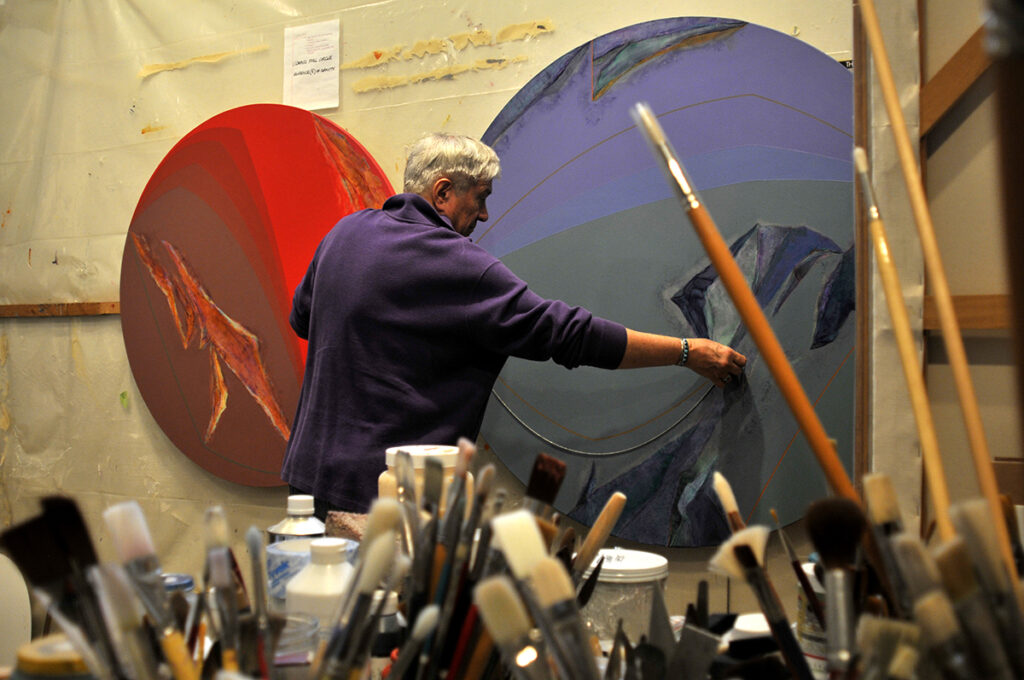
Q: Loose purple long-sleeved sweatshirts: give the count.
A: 1